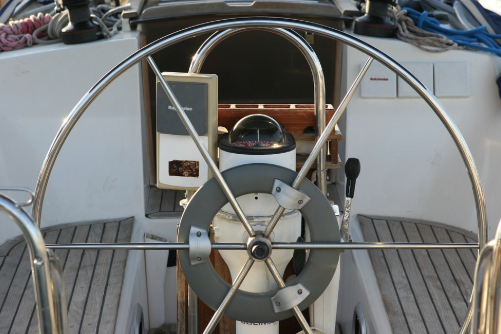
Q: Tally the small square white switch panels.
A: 3